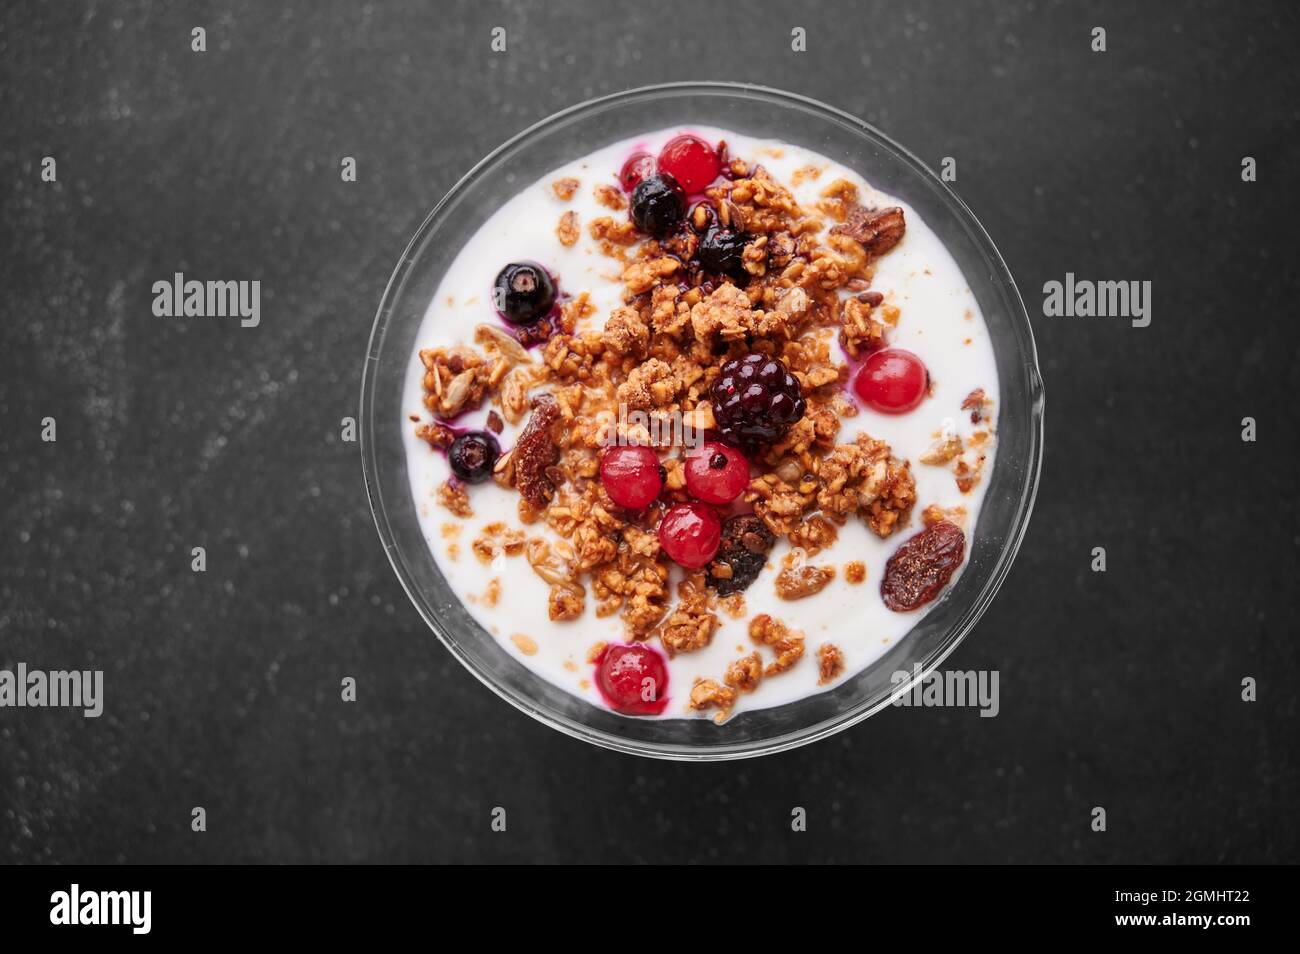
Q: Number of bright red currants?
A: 7